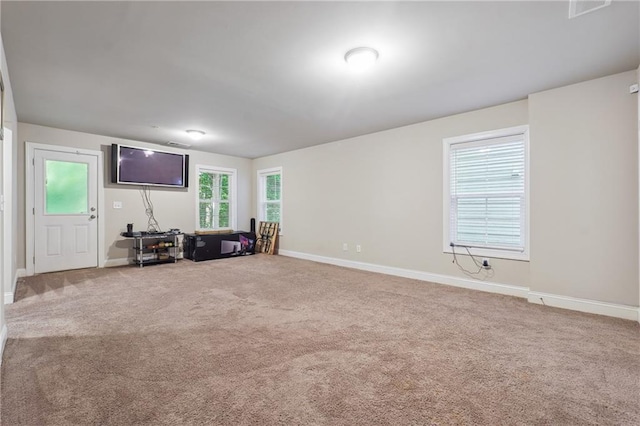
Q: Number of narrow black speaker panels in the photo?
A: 2